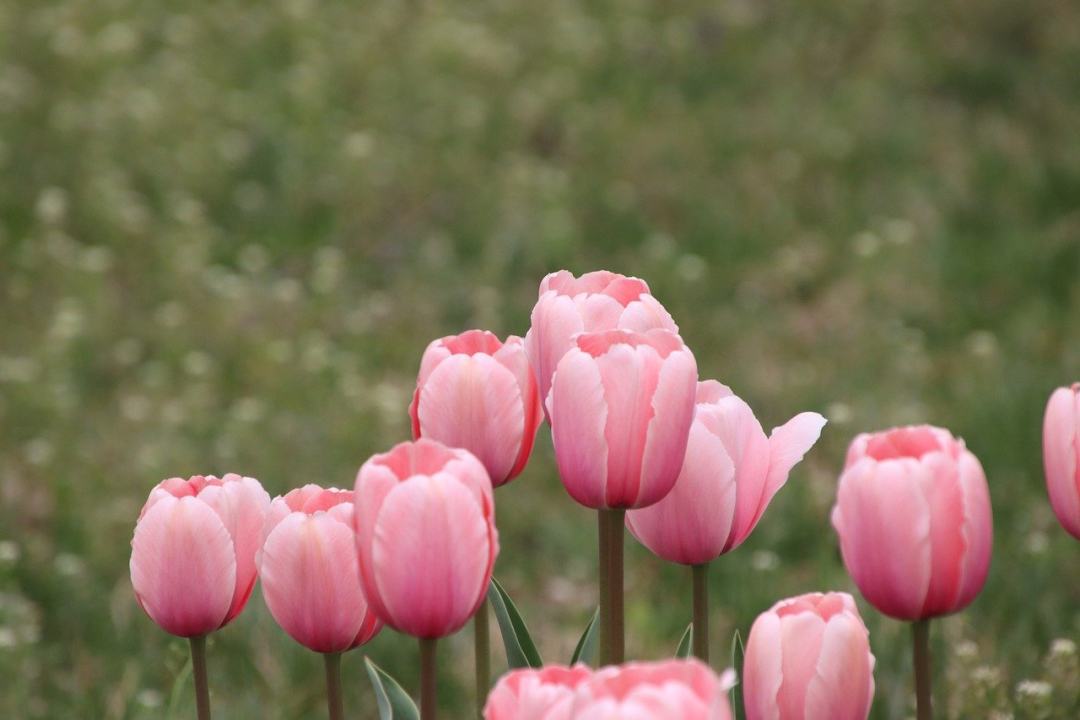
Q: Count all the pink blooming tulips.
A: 12